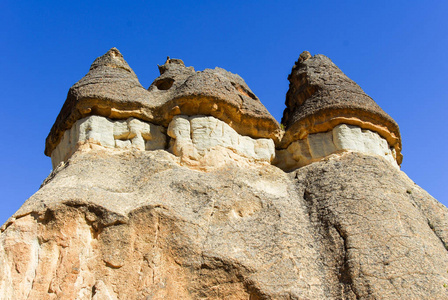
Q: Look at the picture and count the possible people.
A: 0